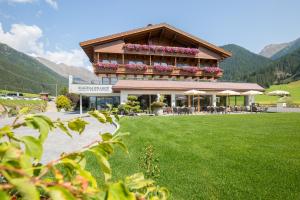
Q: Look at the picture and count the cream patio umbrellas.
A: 4